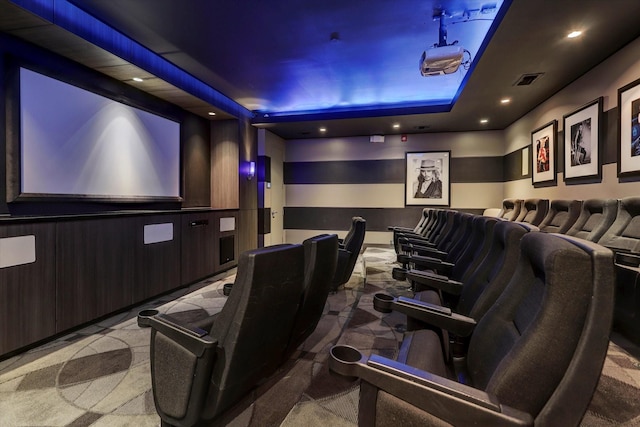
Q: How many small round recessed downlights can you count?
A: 7